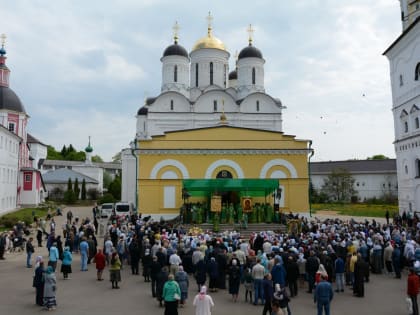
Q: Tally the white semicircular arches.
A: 3